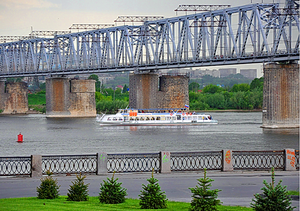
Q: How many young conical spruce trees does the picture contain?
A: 6